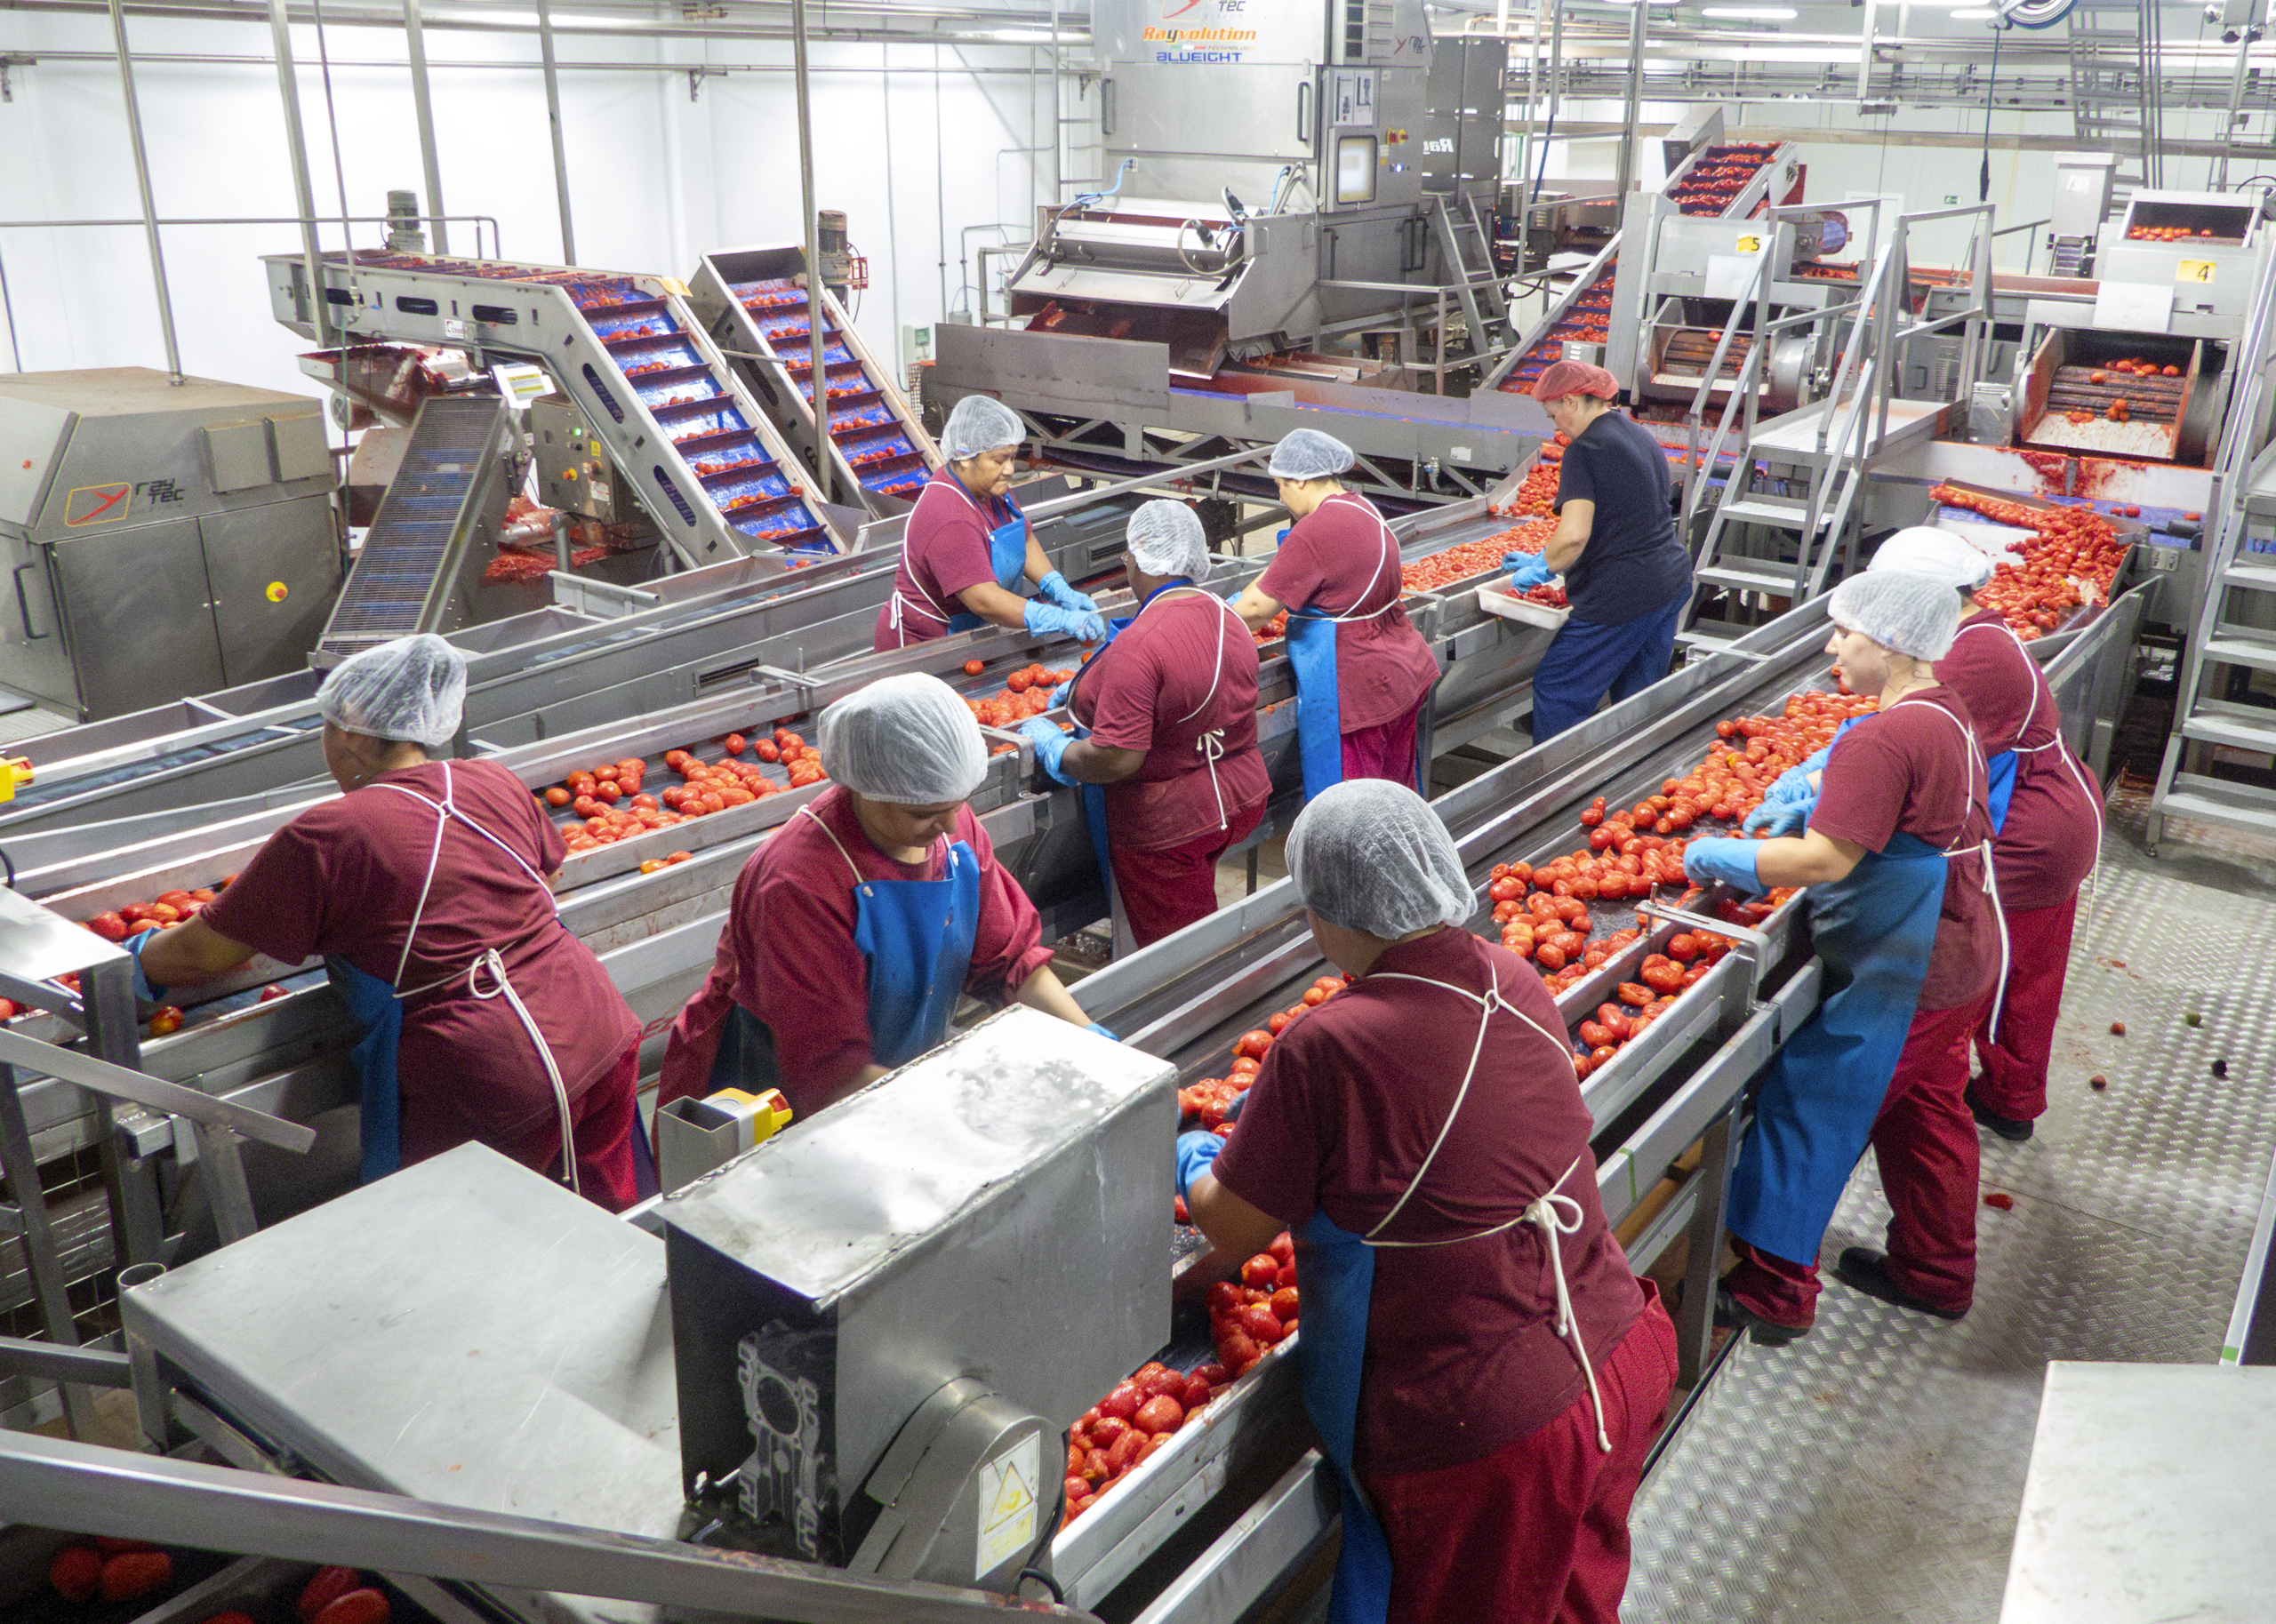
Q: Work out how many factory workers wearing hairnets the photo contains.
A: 9